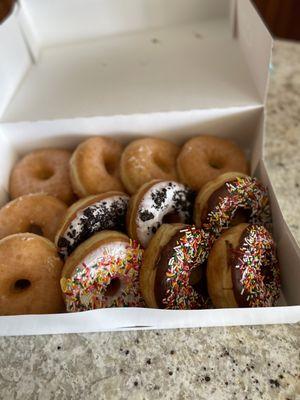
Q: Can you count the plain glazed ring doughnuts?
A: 6